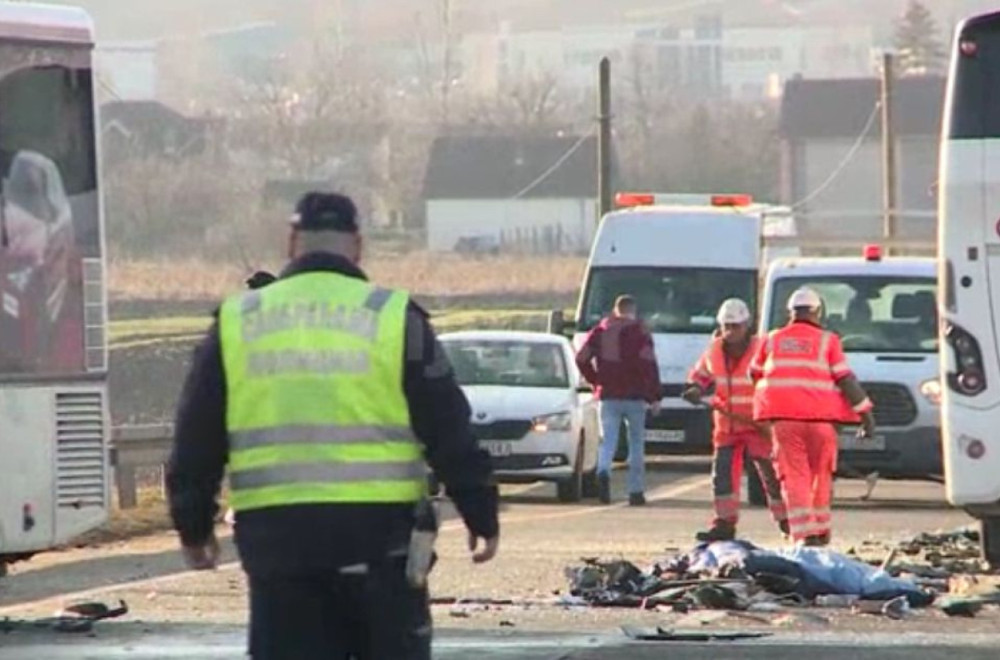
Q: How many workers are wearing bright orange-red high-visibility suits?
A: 2